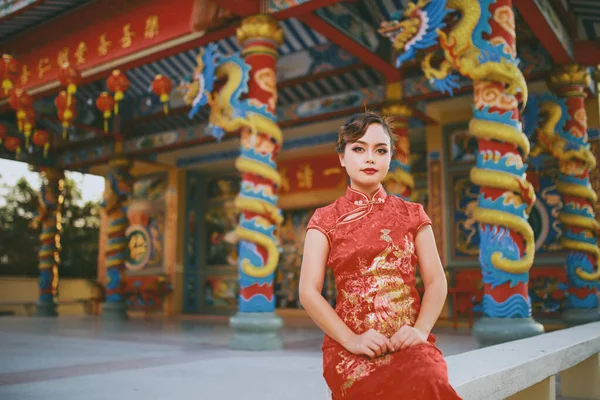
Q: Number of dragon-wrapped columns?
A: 6